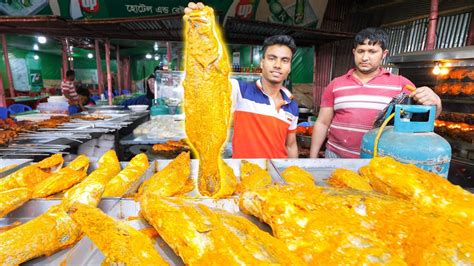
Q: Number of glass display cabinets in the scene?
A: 1